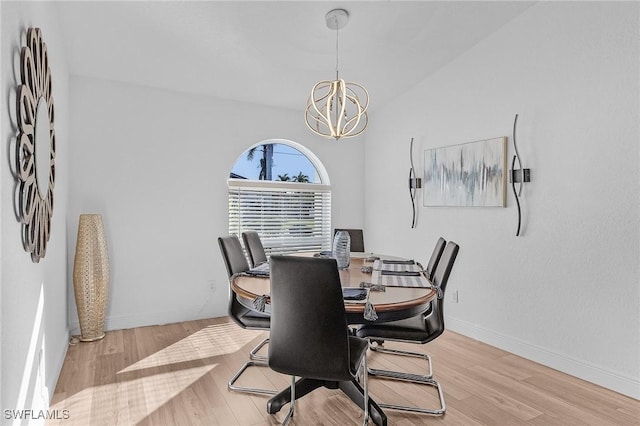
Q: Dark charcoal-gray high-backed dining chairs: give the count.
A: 6